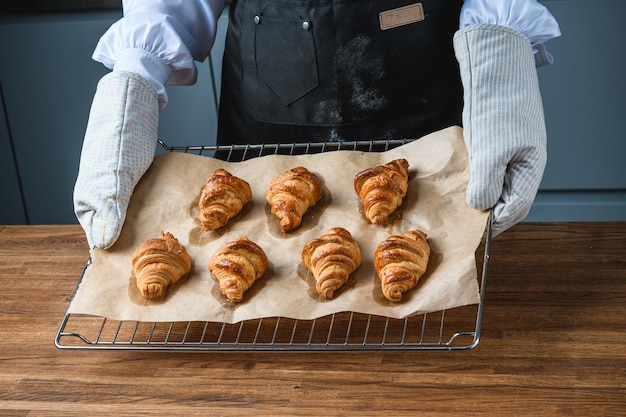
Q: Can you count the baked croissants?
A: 7